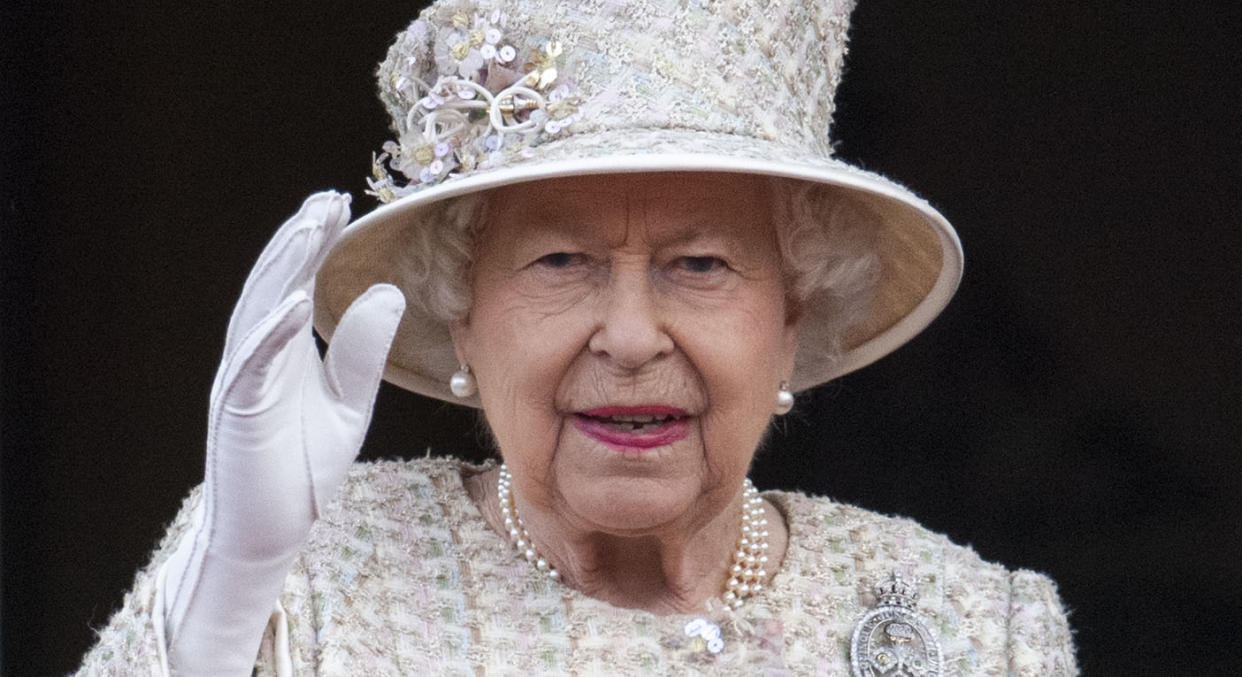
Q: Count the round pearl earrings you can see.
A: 2